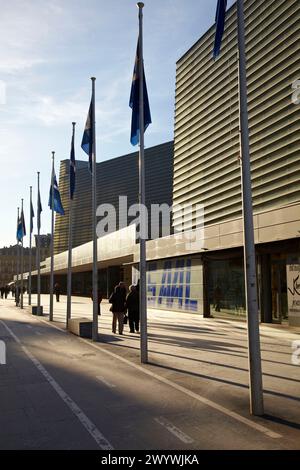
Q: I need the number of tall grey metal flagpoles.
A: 9